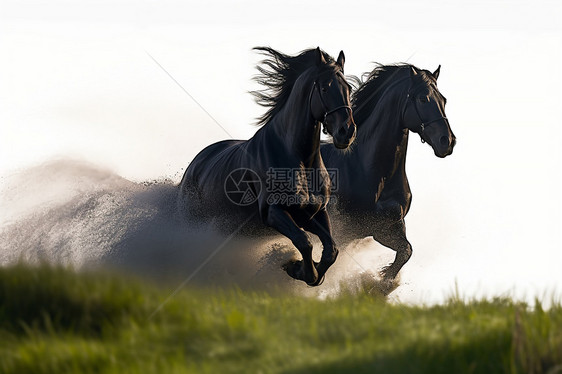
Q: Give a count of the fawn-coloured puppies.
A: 0